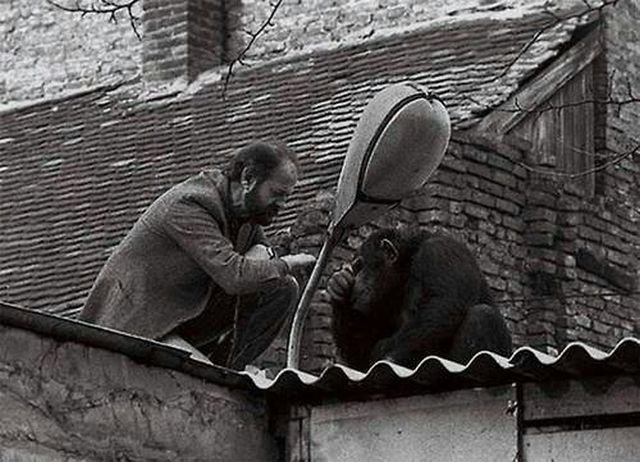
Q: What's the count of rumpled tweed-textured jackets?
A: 1